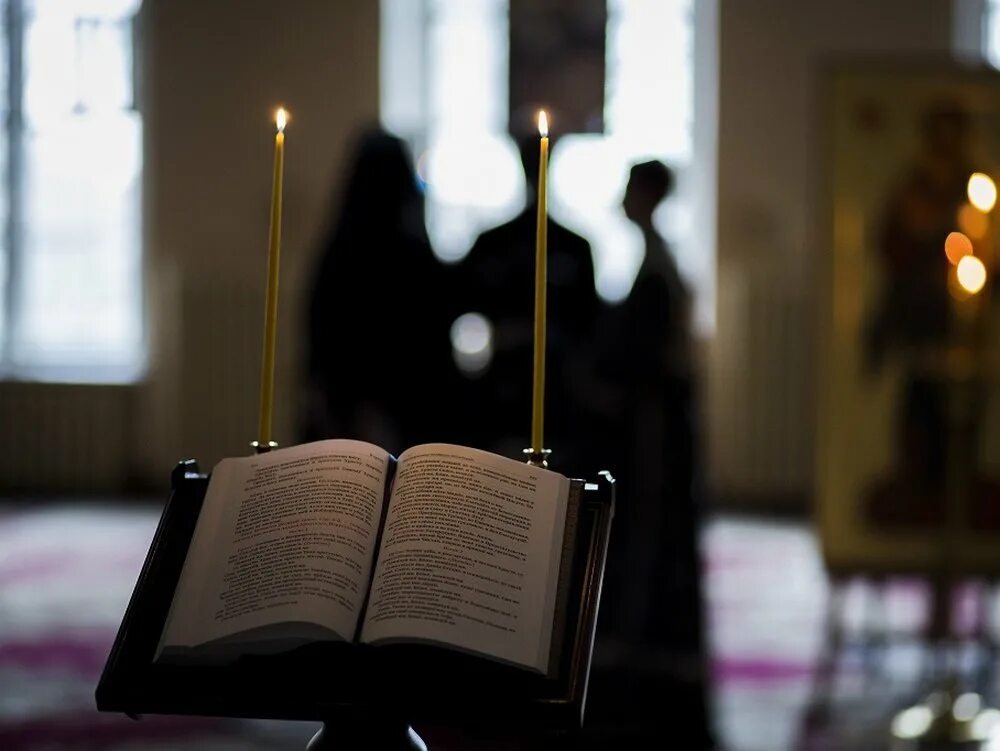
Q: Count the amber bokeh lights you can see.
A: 4